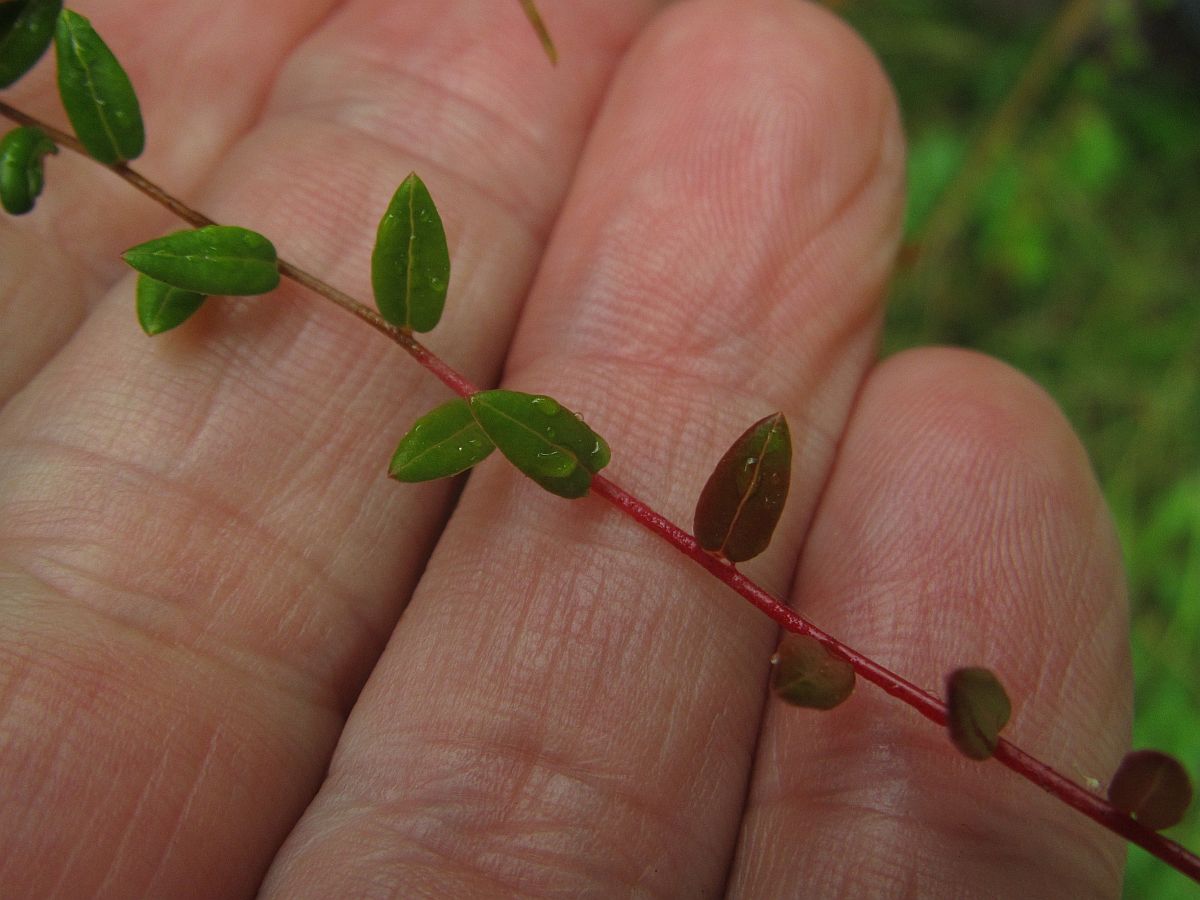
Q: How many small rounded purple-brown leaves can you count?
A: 3